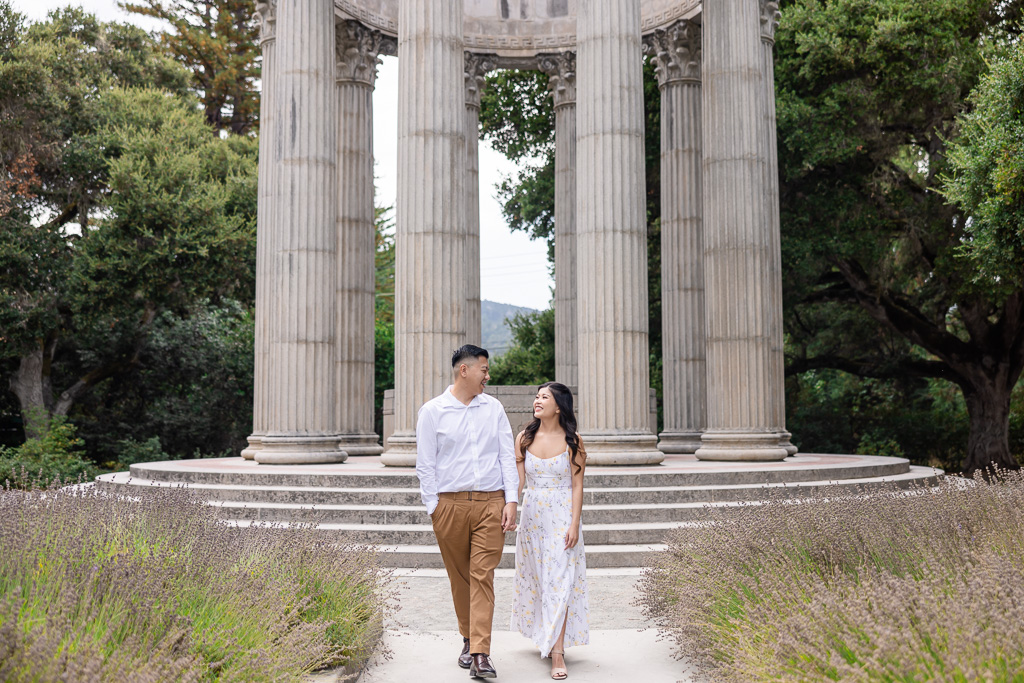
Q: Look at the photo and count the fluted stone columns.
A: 10